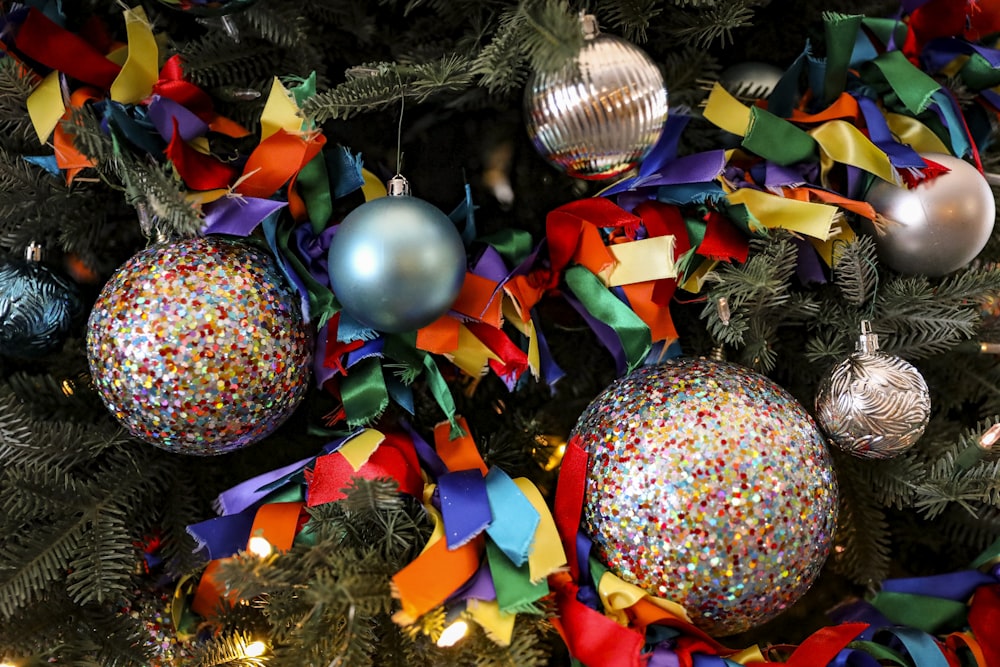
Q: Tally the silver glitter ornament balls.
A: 2